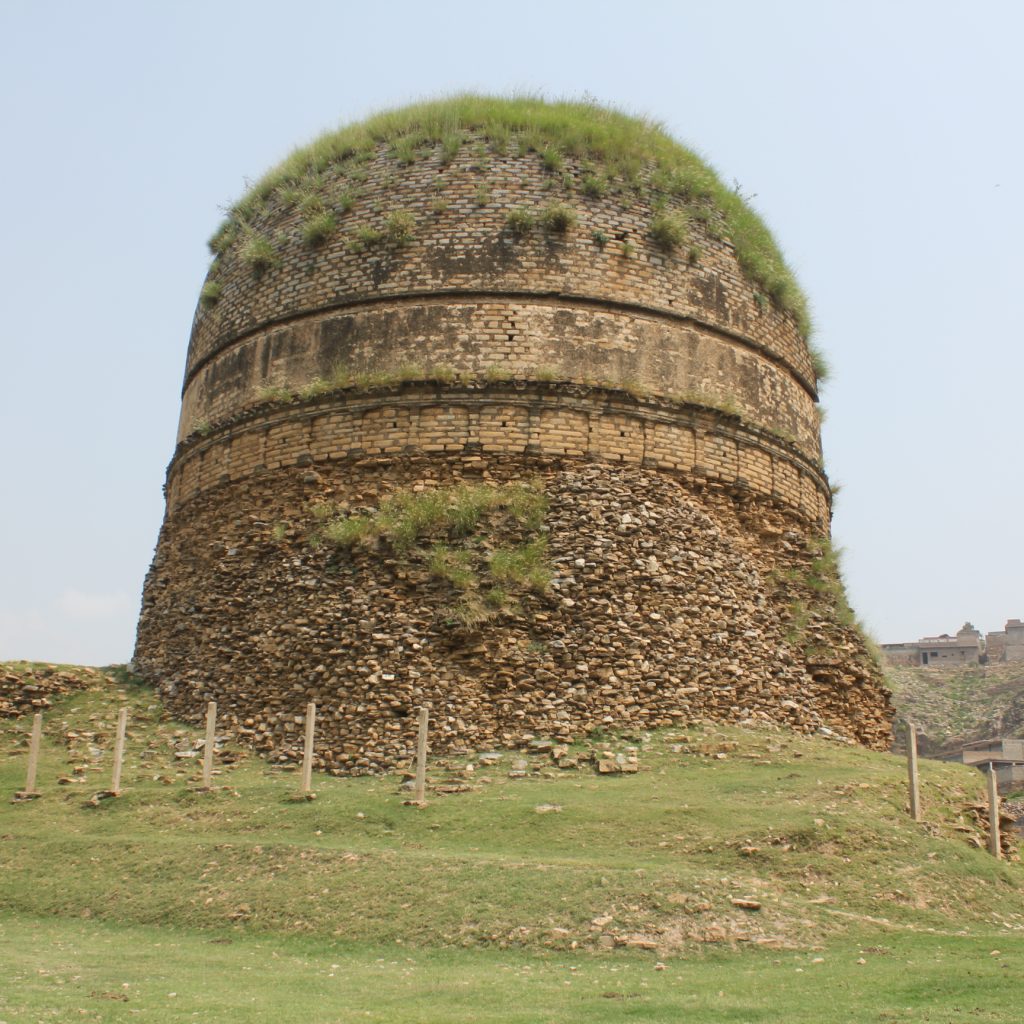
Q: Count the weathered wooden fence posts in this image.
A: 7